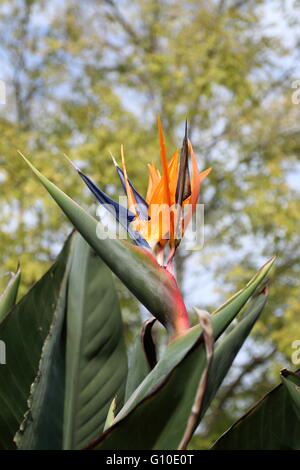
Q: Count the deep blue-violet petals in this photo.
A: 2